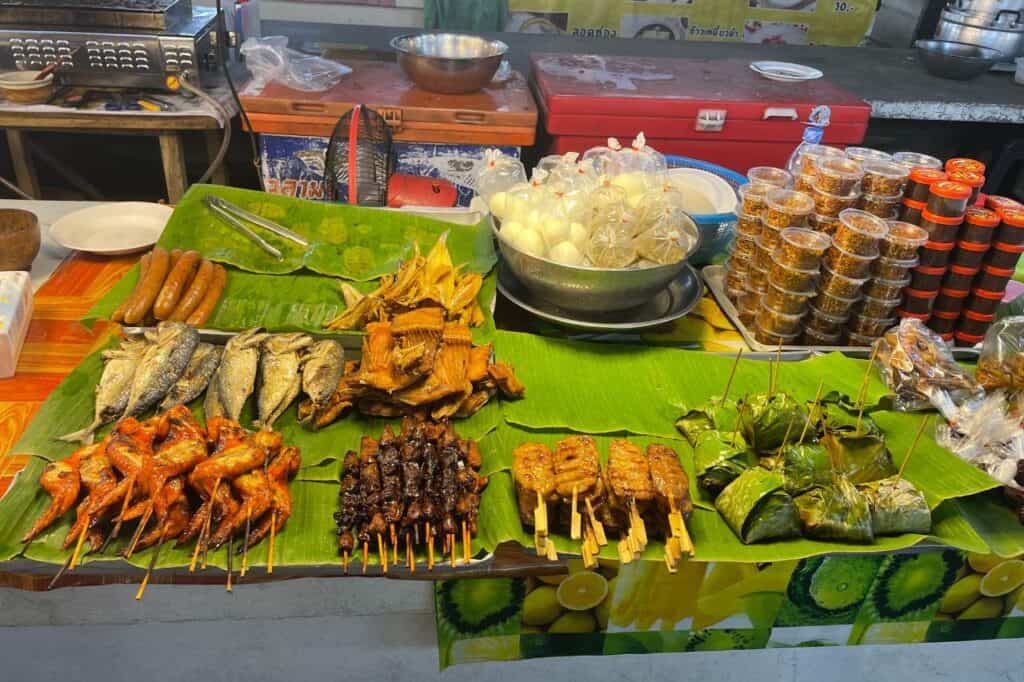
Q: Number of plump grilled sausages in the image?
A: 6